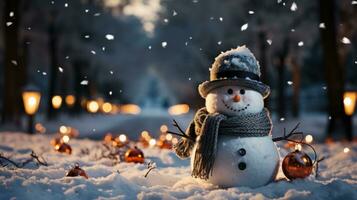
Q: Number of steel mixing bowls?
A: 0